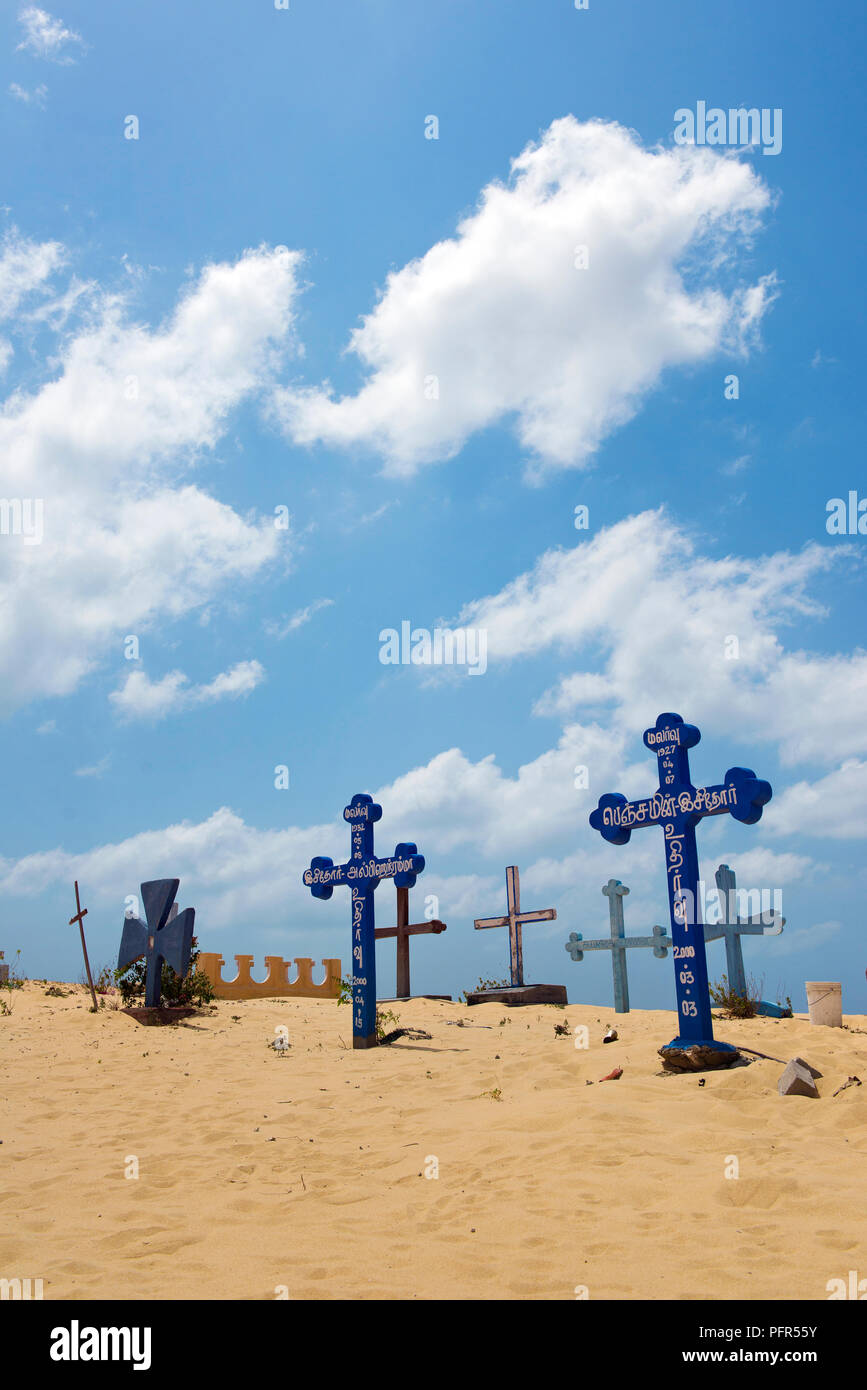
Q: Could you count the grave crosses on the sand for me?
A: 8